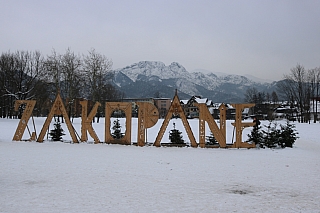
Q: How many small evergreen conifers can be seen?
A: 7